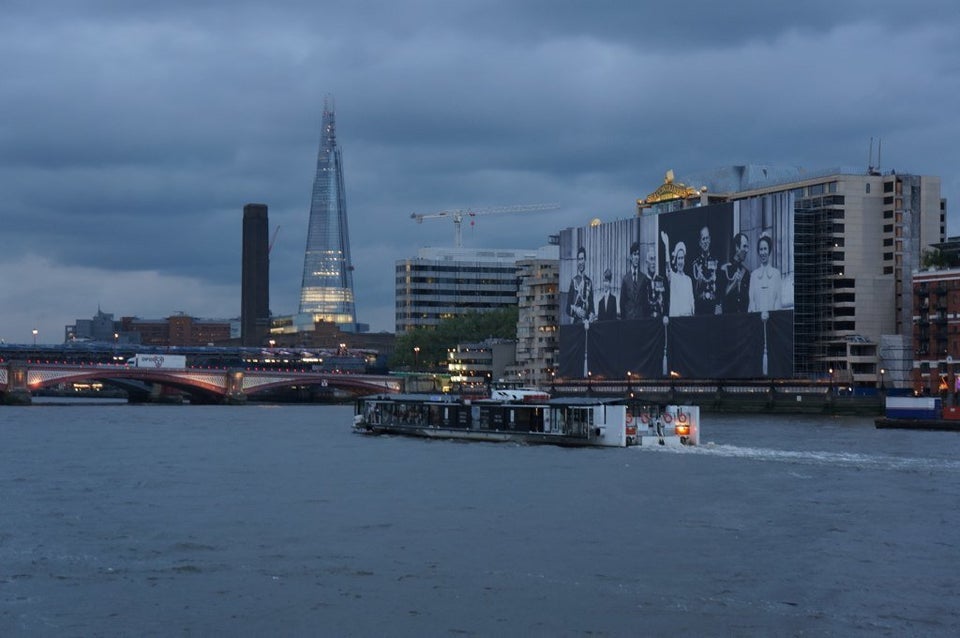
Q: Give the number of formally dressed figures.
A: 8